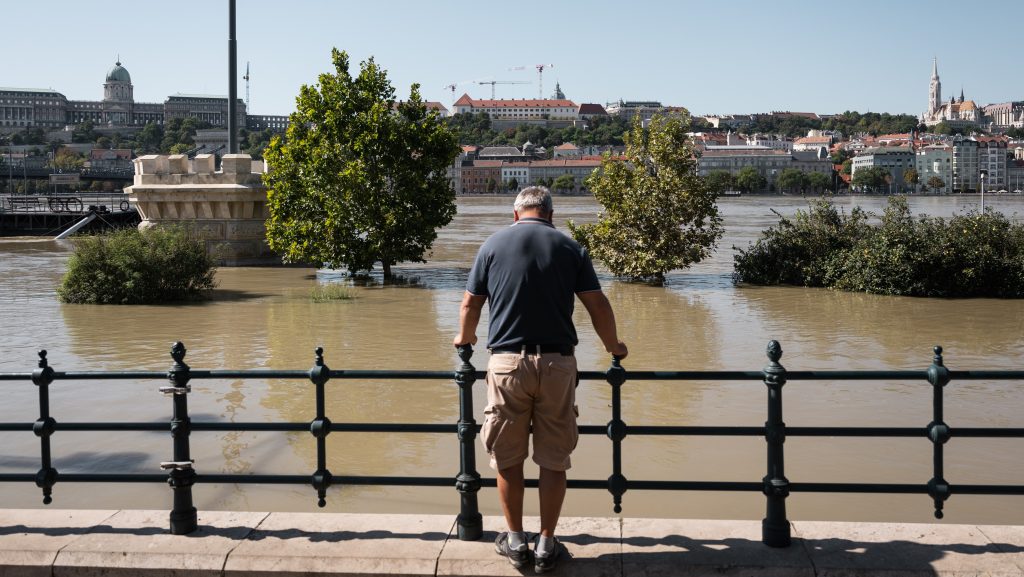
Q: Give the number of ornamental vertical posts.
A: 7